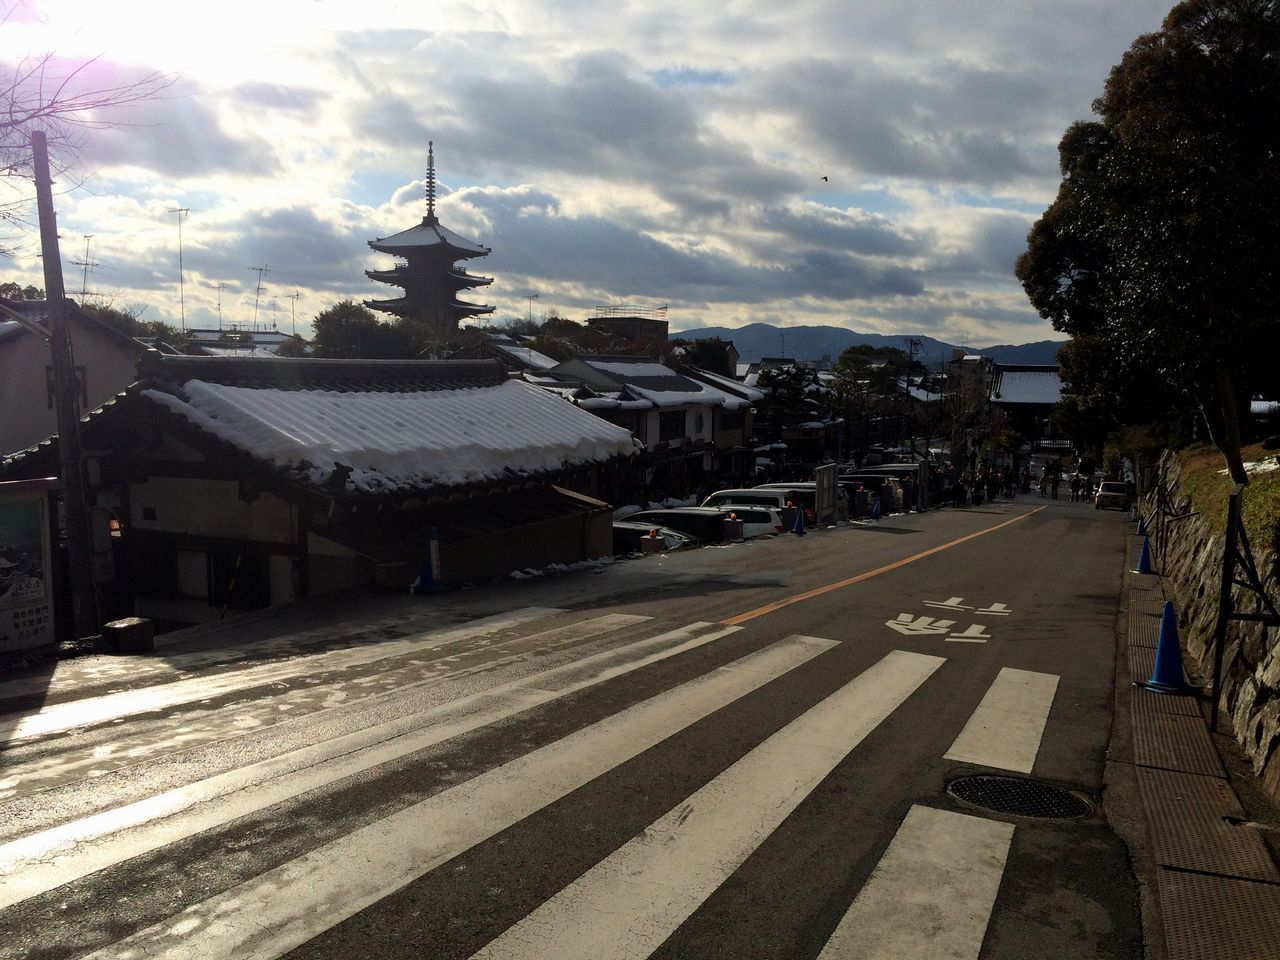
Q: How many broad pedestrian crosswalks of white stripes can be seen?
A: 1